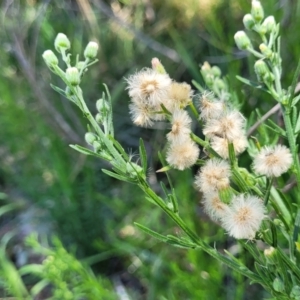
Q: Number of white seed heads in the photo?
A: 12